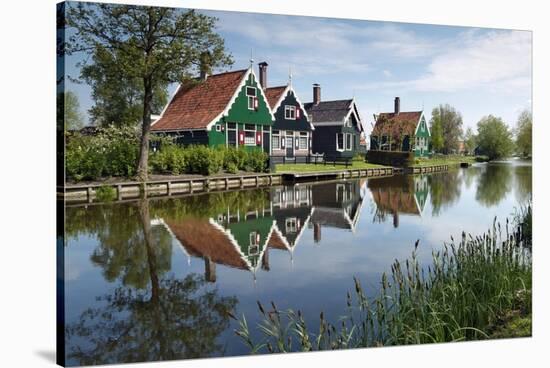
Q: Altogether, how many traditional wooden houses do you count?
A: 4